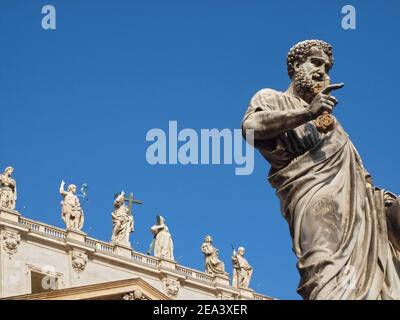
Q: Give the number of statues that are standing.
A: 7